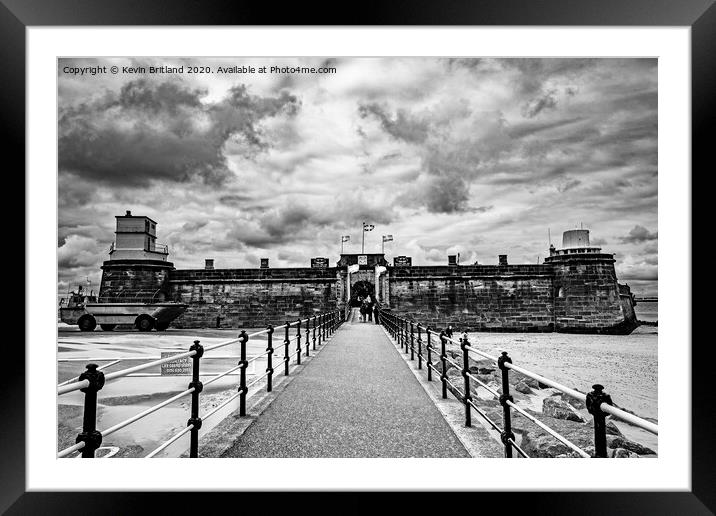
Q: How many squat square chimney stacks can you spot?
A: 4